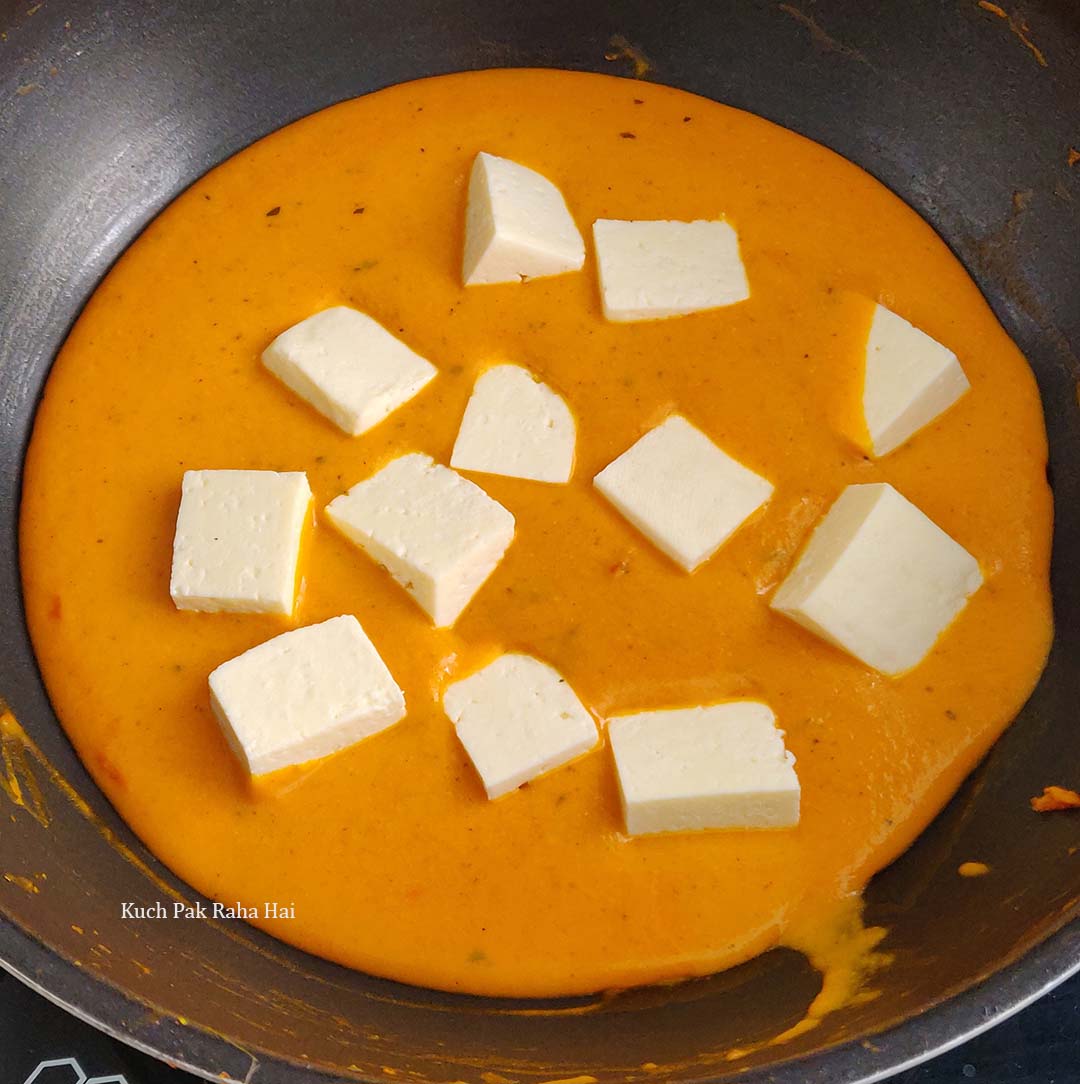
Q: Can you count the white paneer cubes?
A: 12